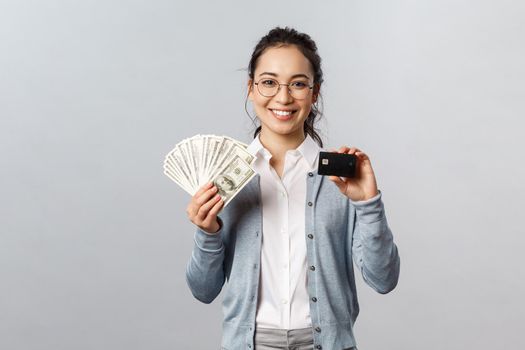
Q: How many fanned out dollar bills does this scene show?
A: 14